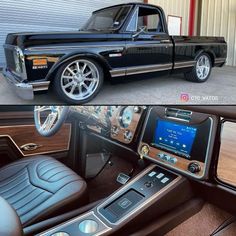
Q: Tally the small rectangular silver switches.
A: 3